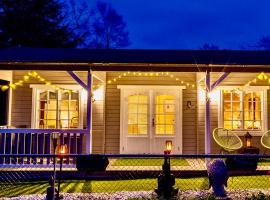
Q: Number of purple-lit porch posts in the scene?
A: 2